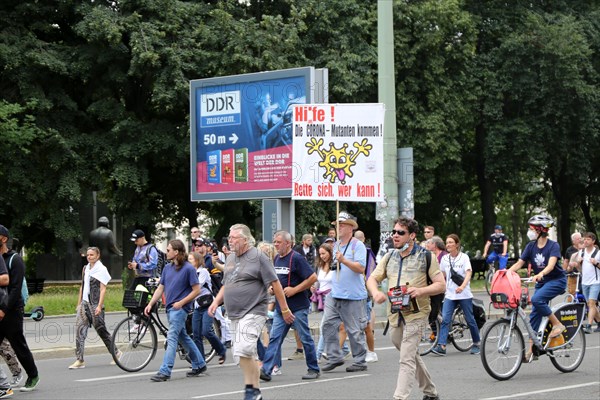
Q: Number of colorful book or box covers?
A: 3